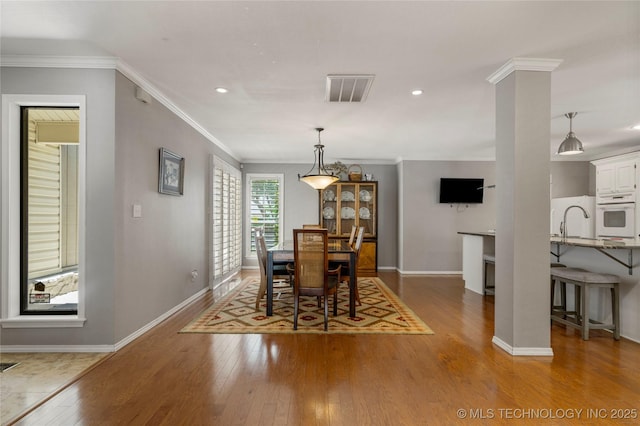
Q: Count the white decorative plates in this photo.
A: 6